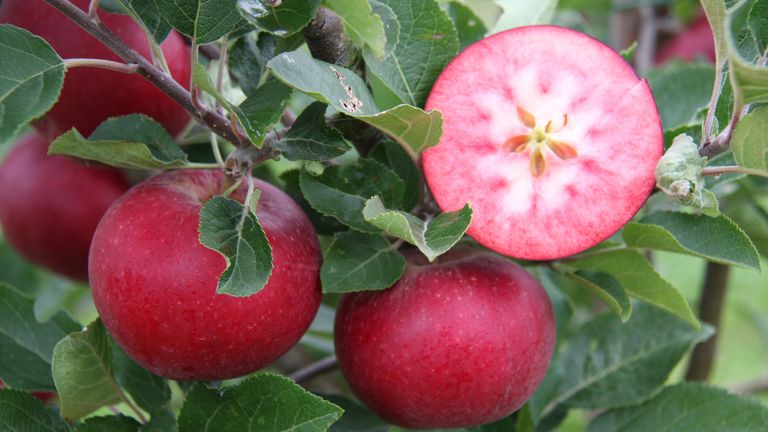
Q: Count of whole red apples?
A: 4